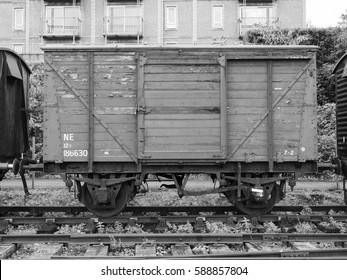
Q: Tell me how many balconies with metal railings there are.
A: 3